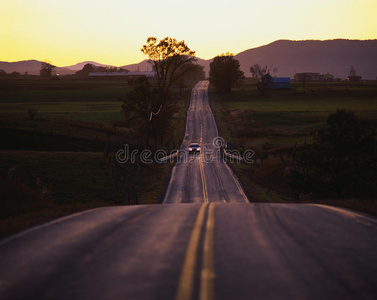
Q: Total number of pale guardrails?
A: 2